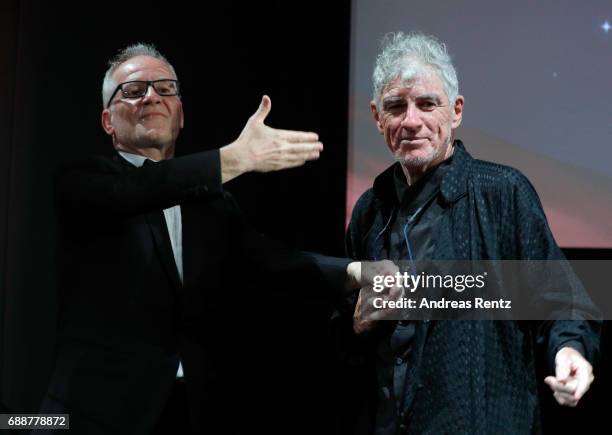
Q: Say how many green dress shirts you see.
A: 0